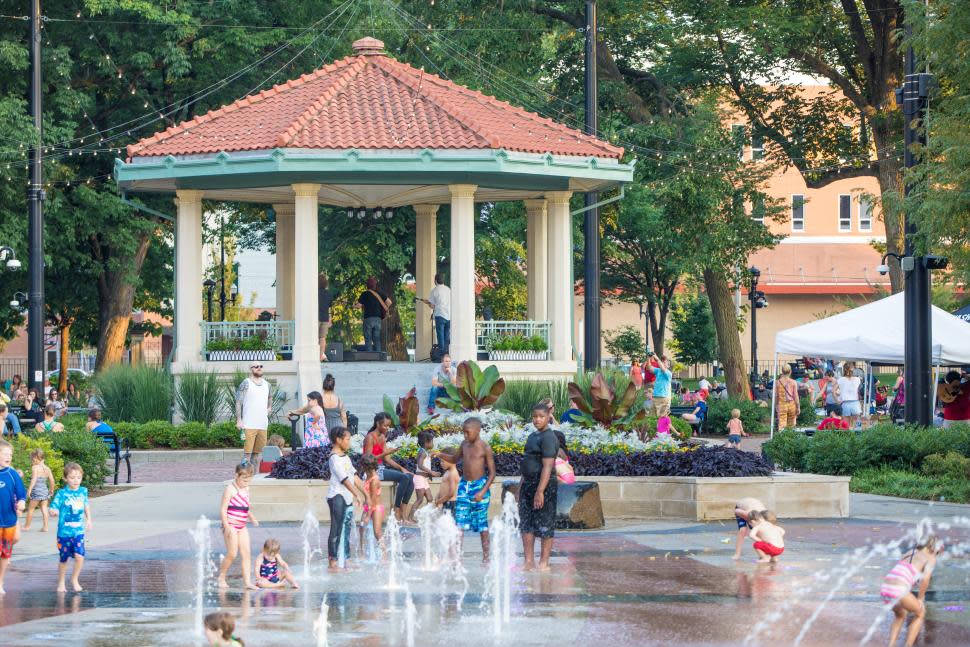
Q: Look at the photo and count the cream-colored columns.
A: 7